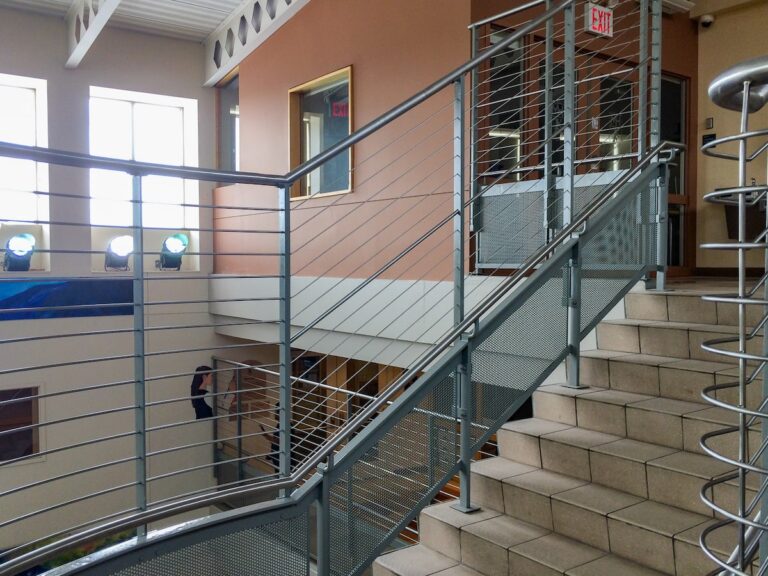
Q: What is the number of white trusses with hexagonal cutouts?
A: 2